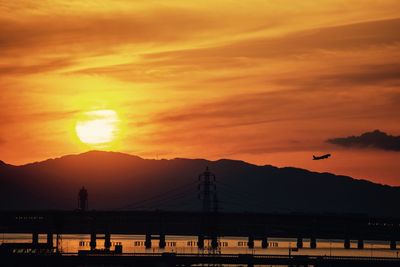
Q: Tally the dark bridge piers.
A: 15